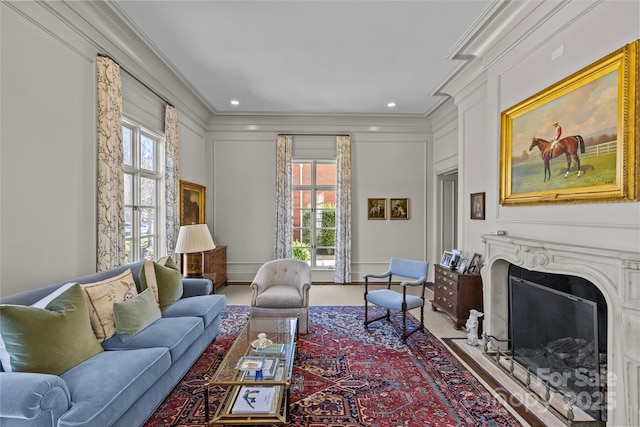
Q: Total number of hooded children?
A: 0